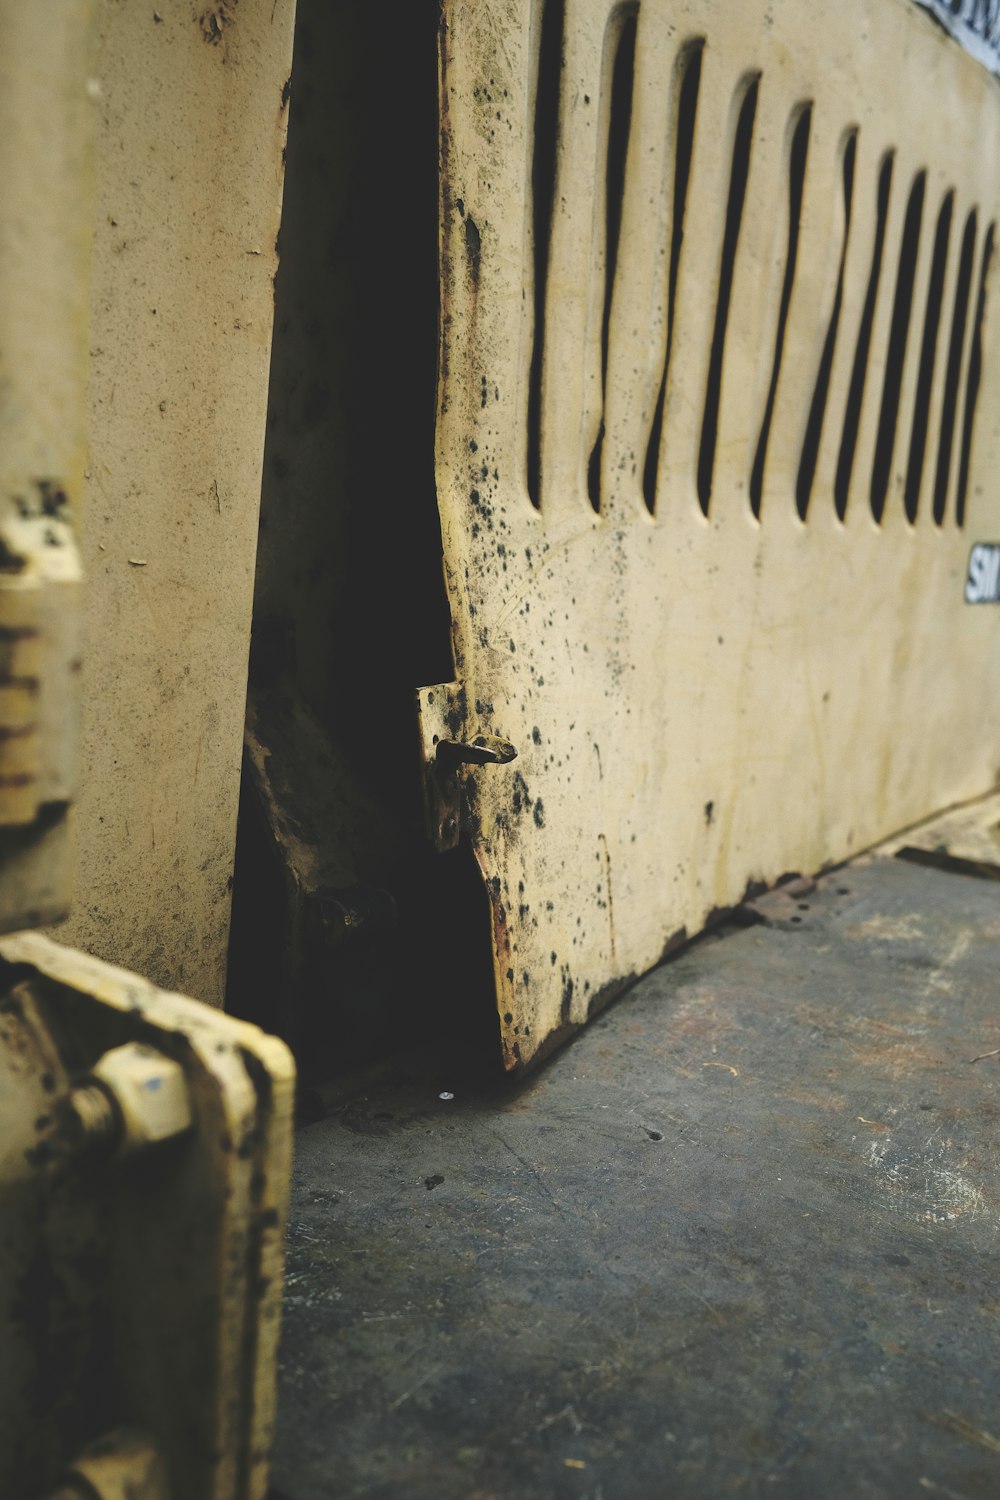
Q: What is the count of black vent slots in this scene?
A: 11